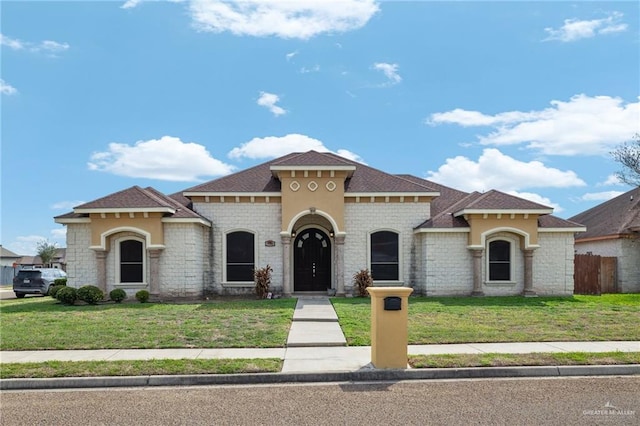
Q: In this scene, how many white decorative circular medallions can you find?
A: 3